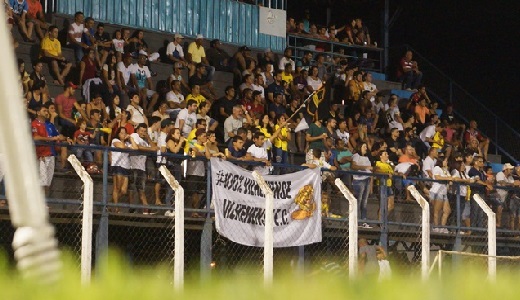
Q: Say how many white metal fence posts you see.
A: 6